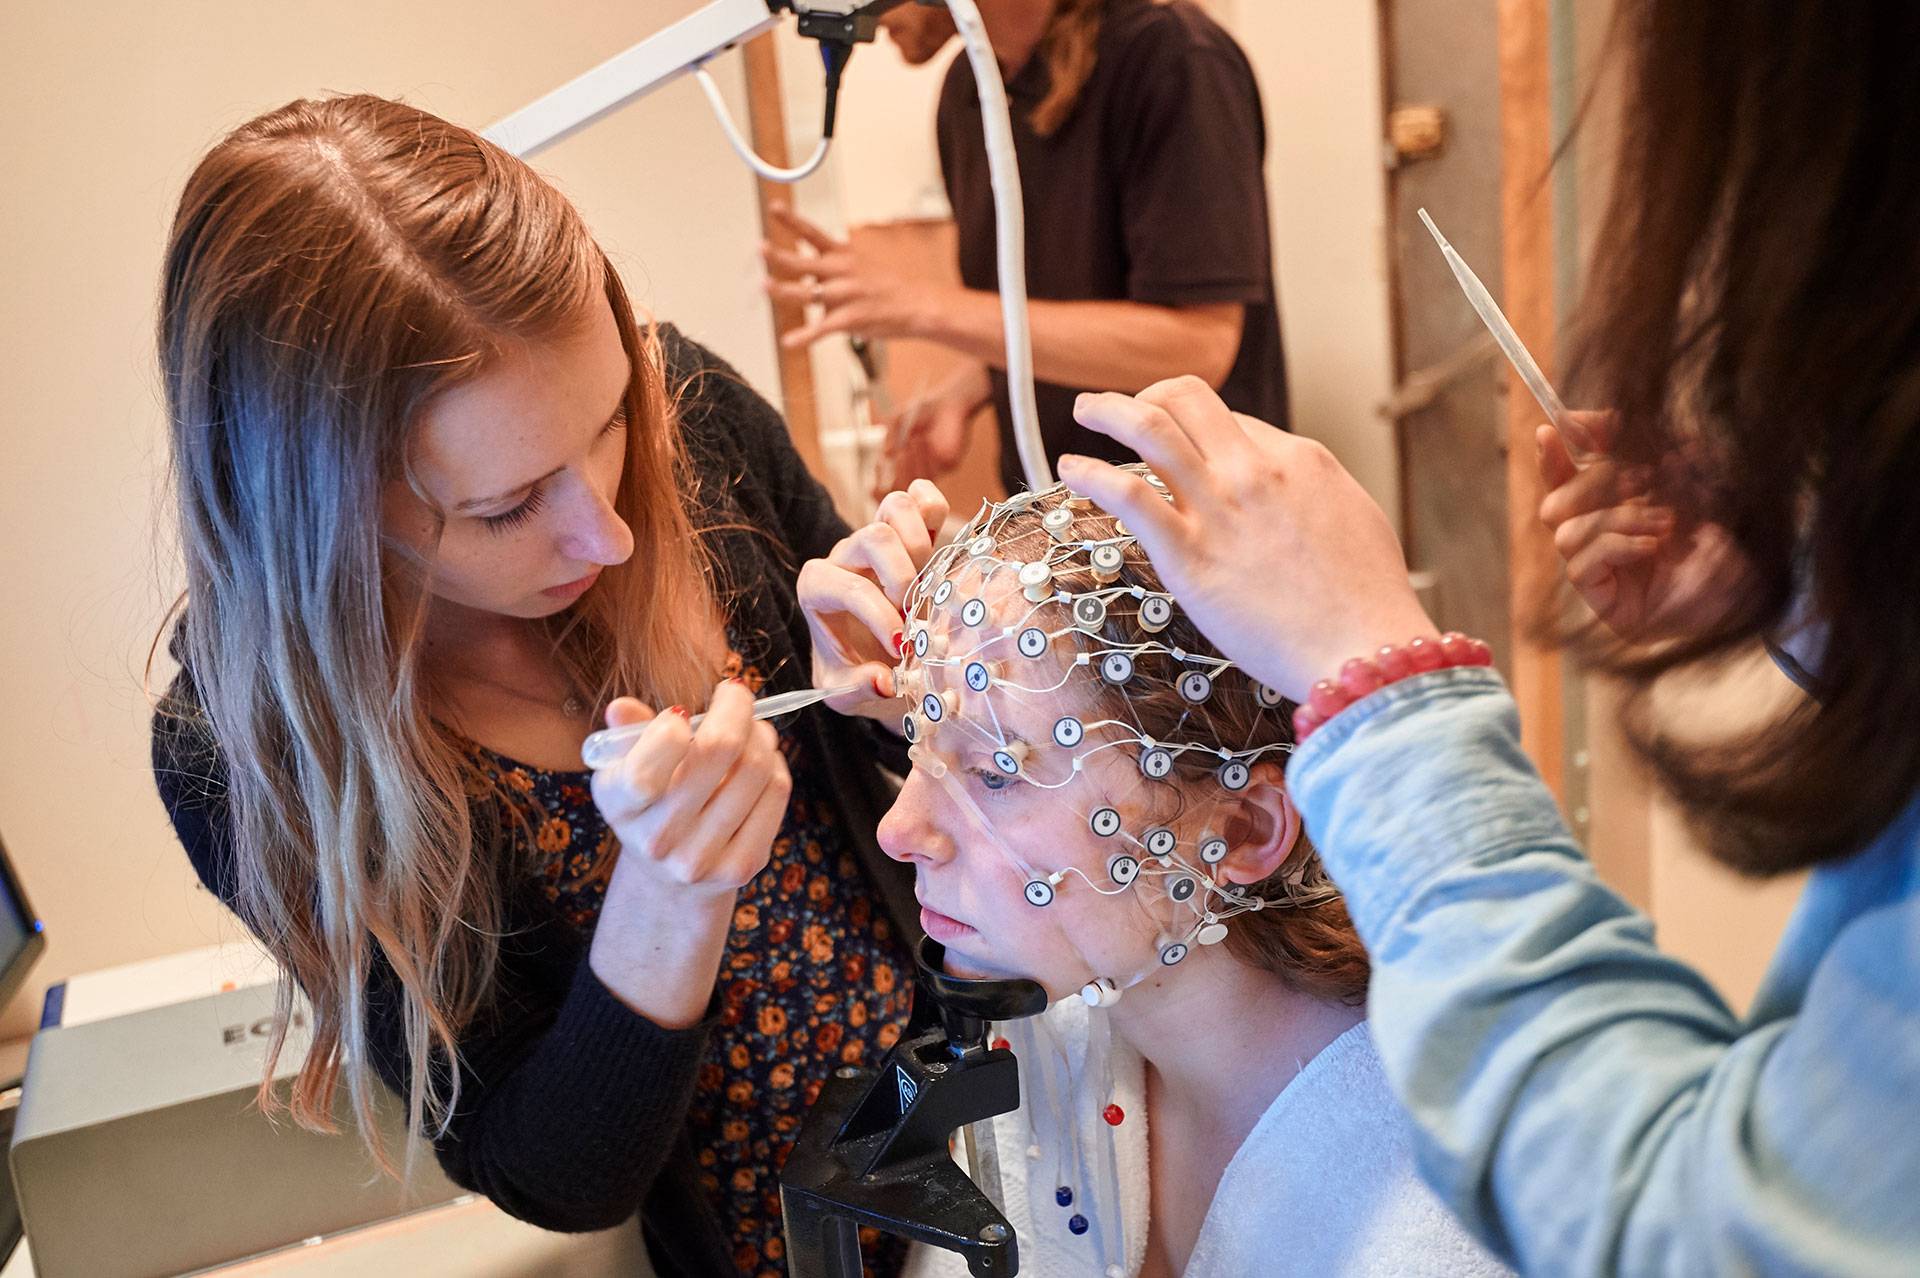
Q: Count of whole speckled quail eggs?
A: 0